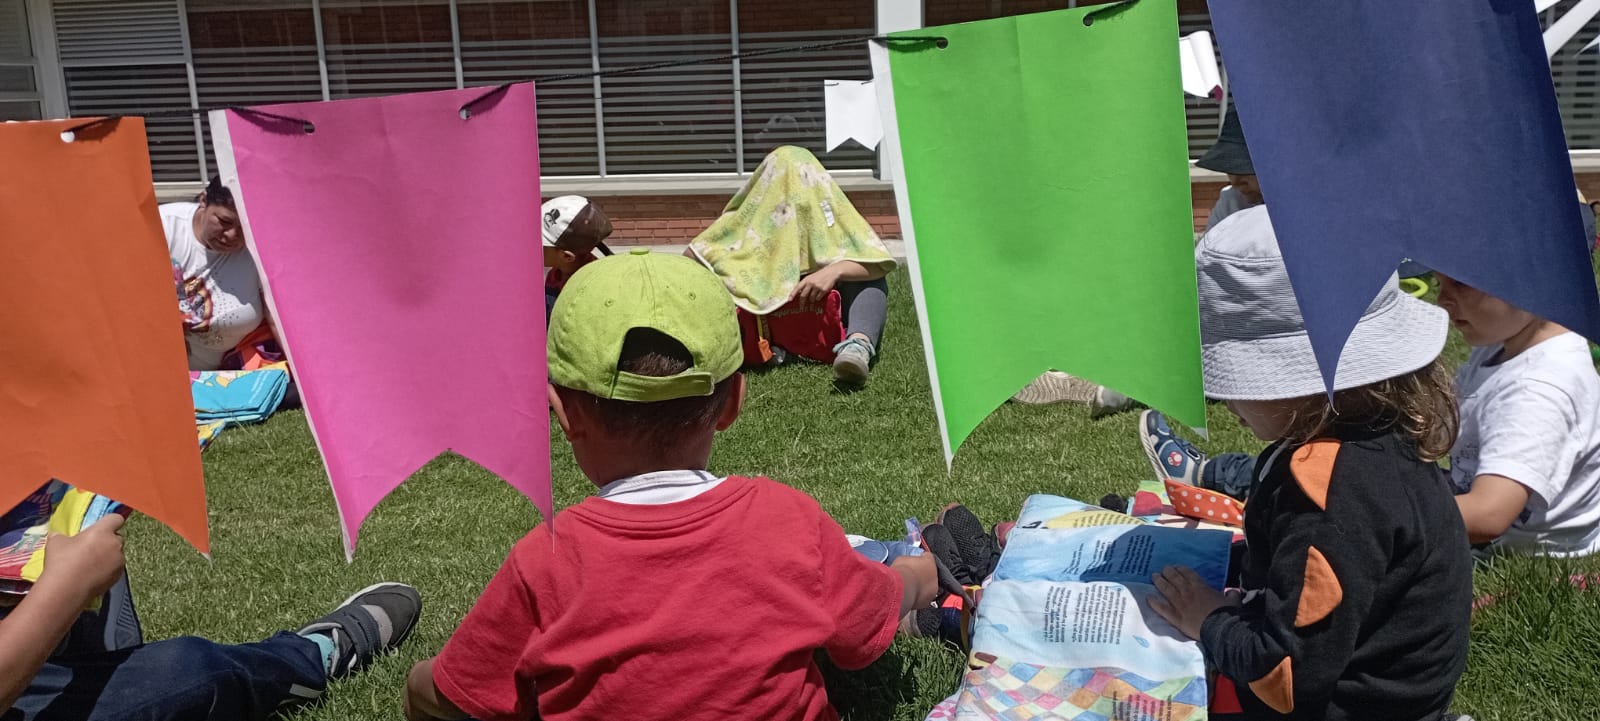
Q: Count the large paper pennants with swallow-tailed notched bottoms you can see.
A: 4